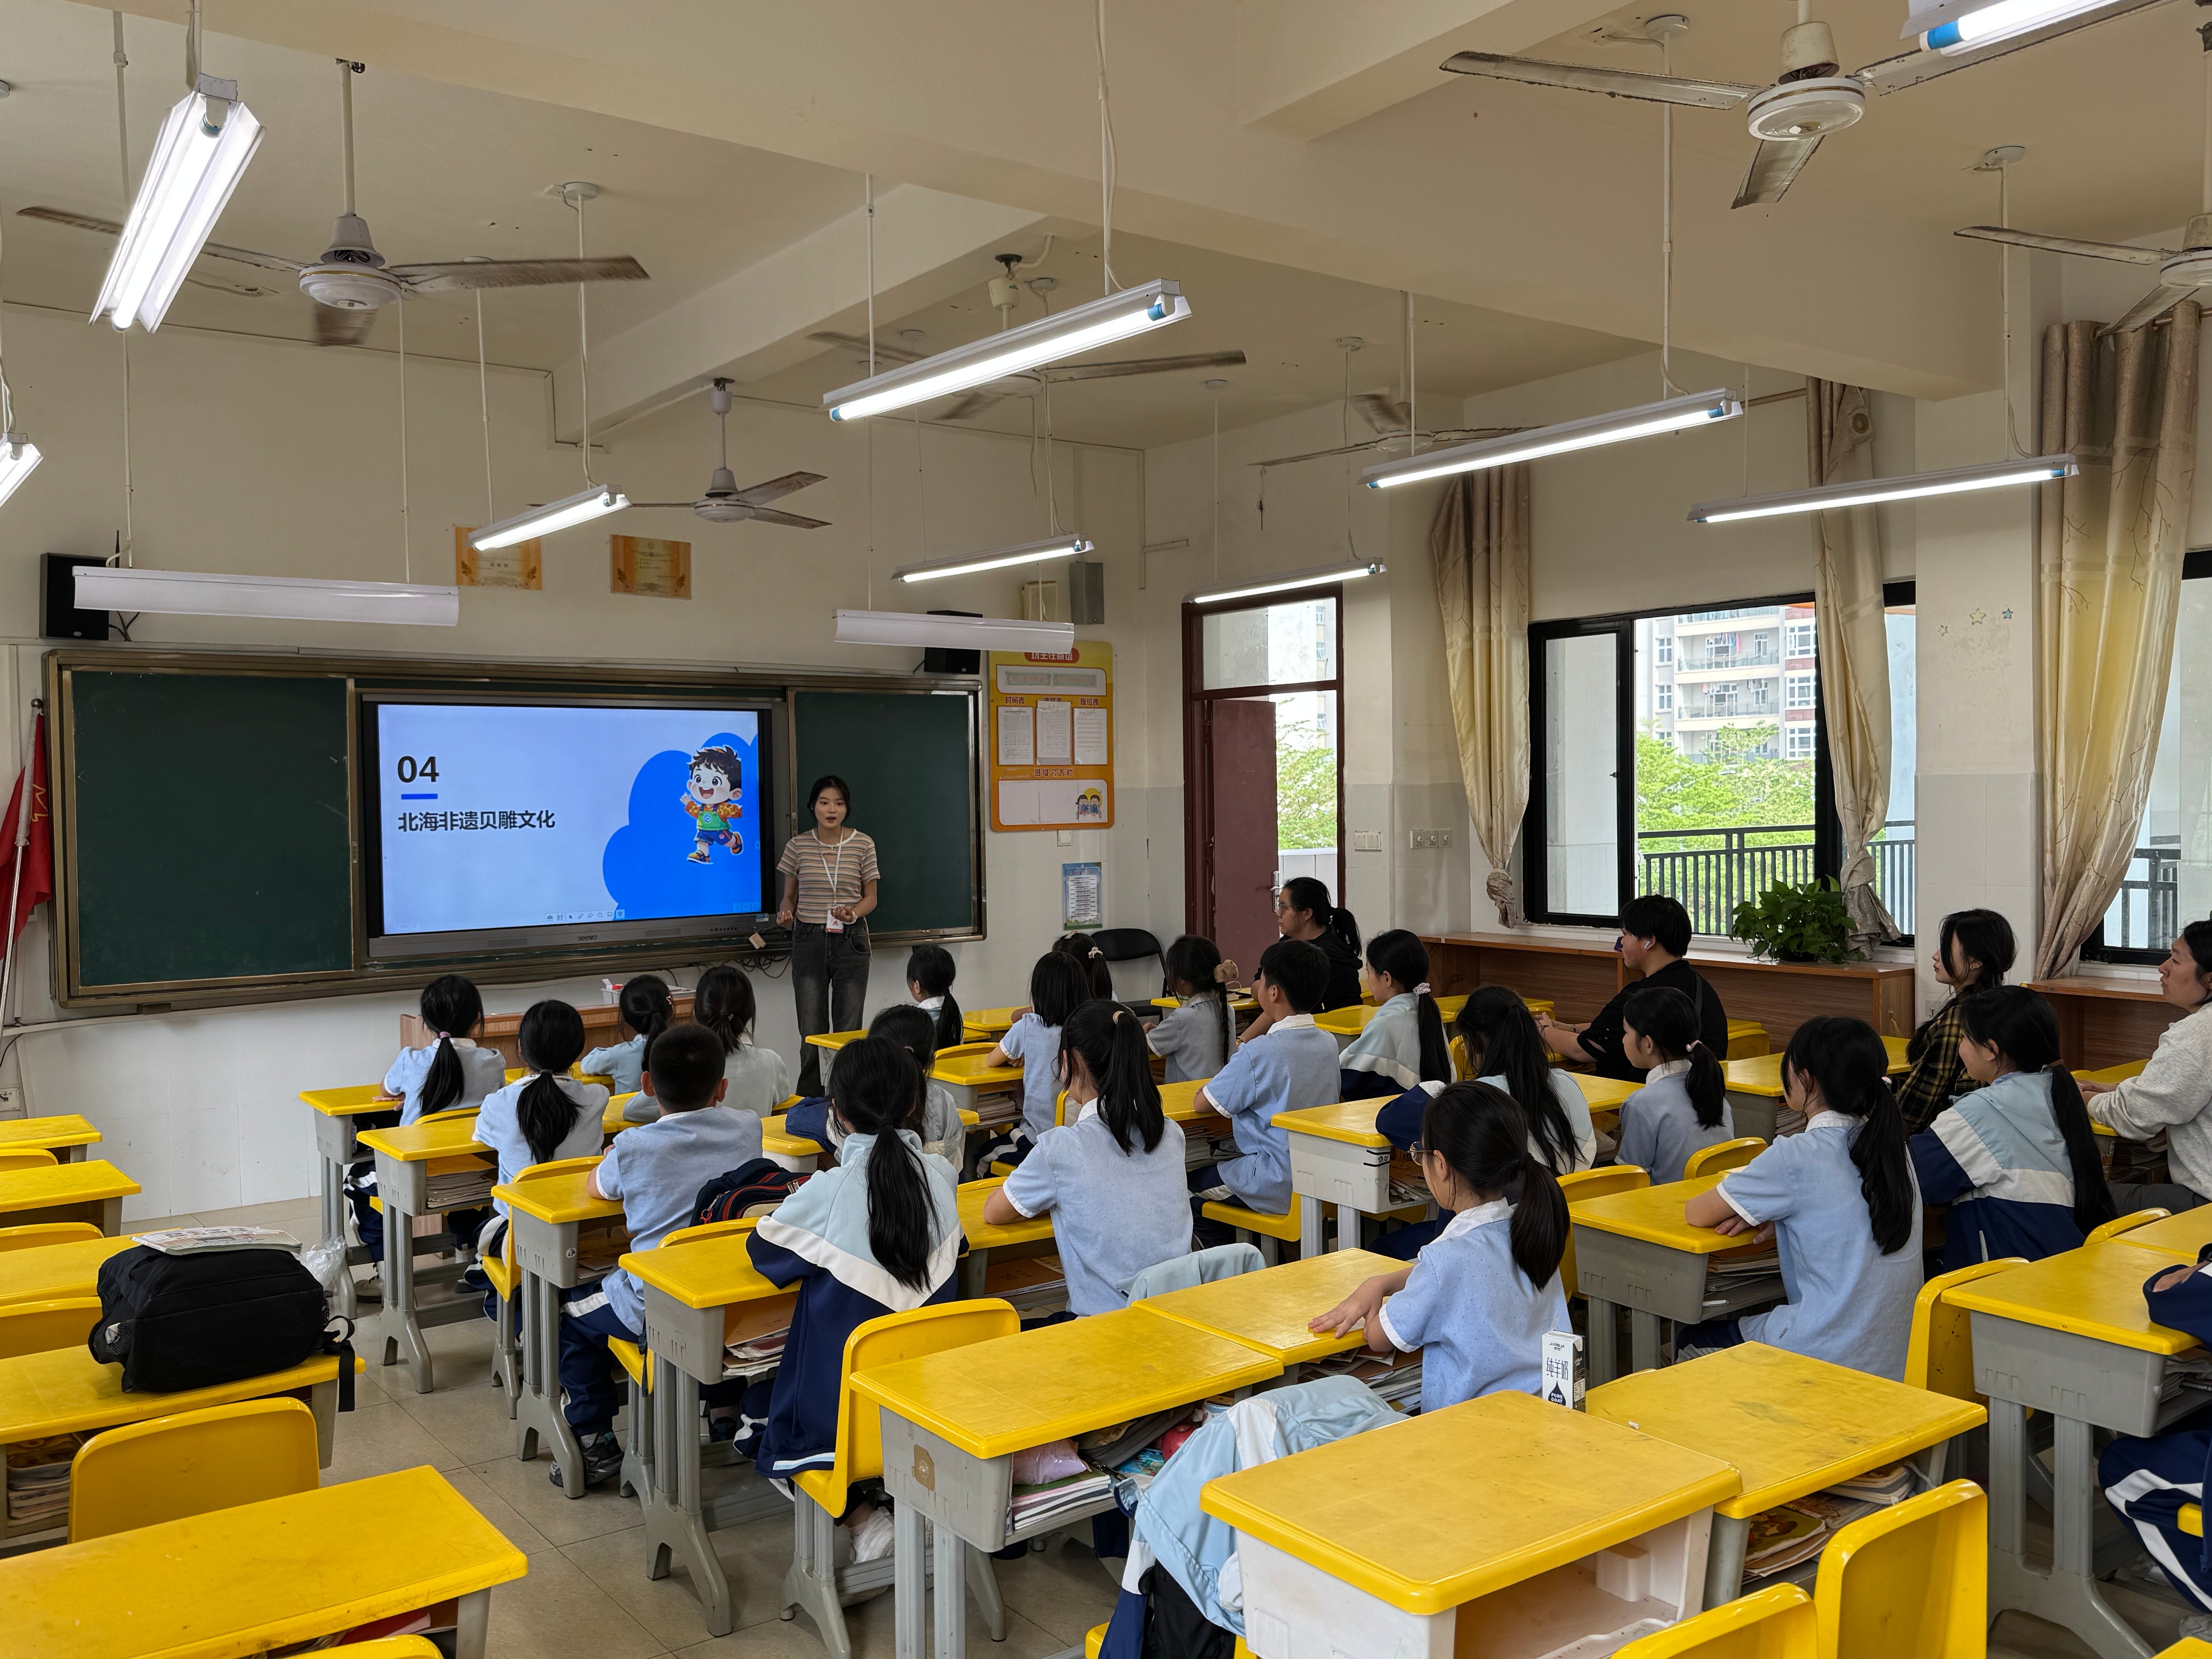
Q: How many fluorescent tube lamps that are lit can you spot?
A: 9